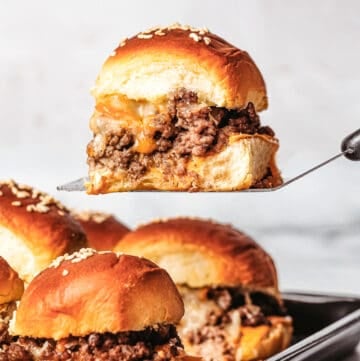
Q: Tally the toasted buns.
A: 6